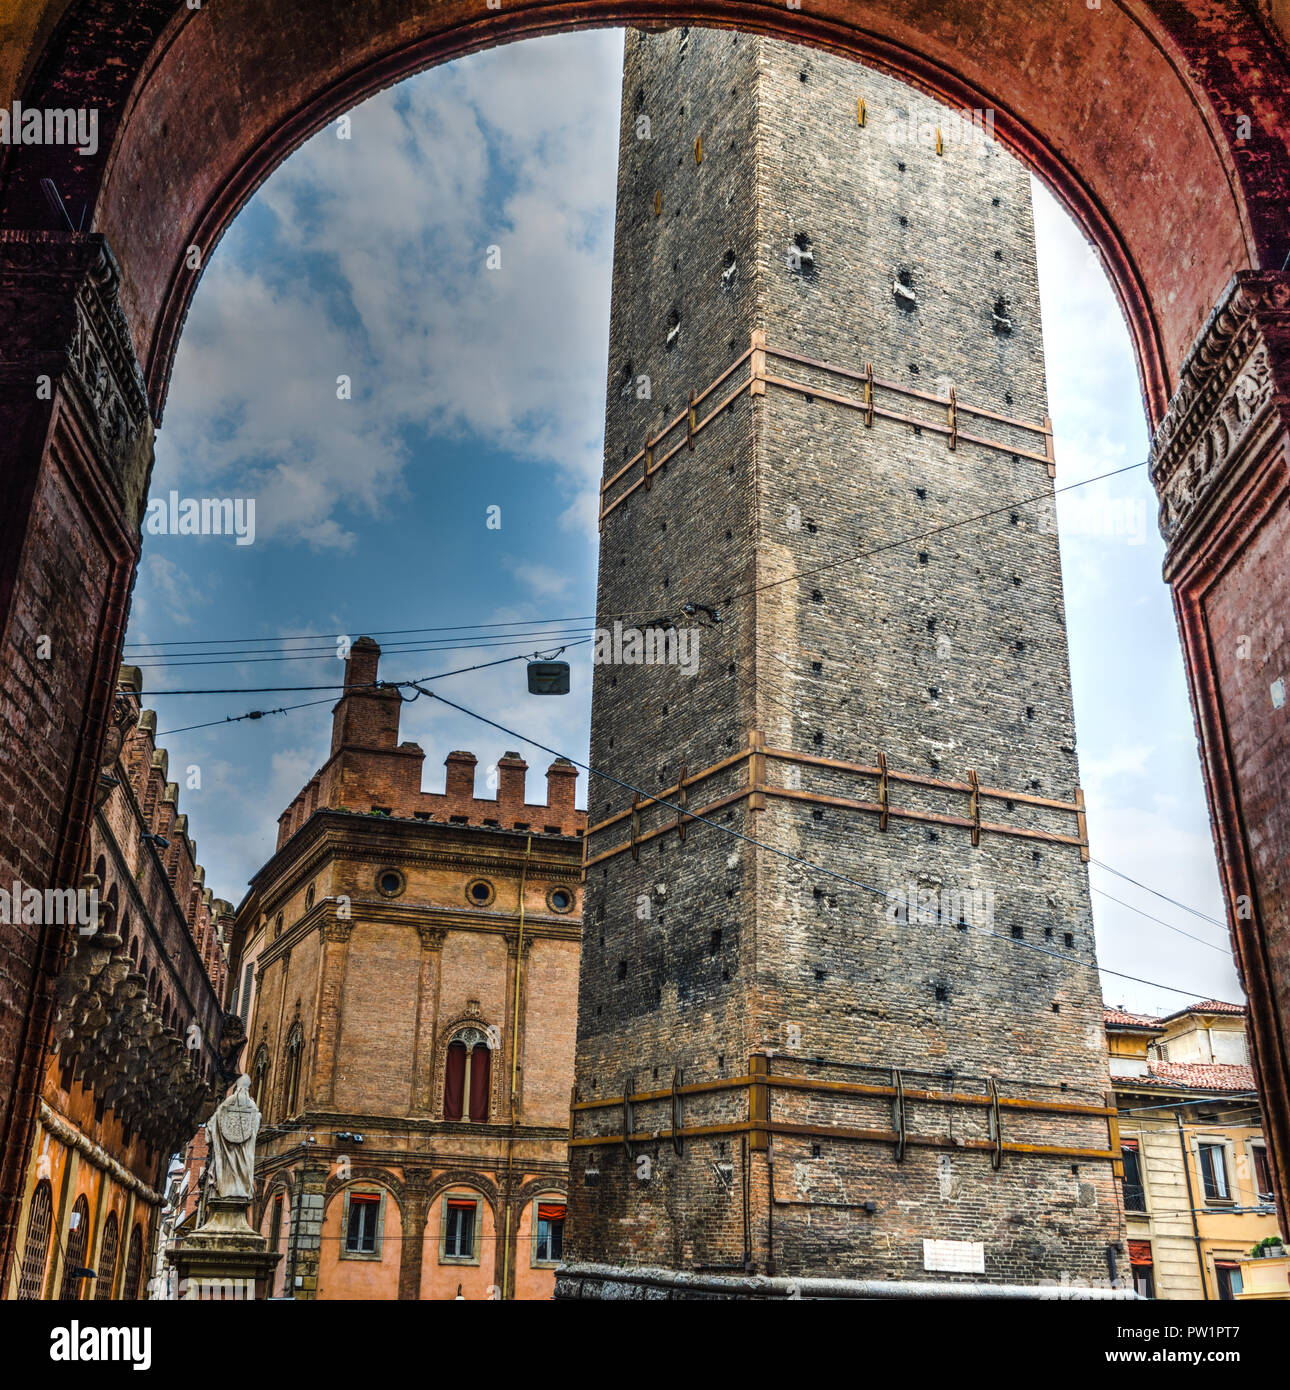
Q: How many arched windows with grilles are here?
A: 4